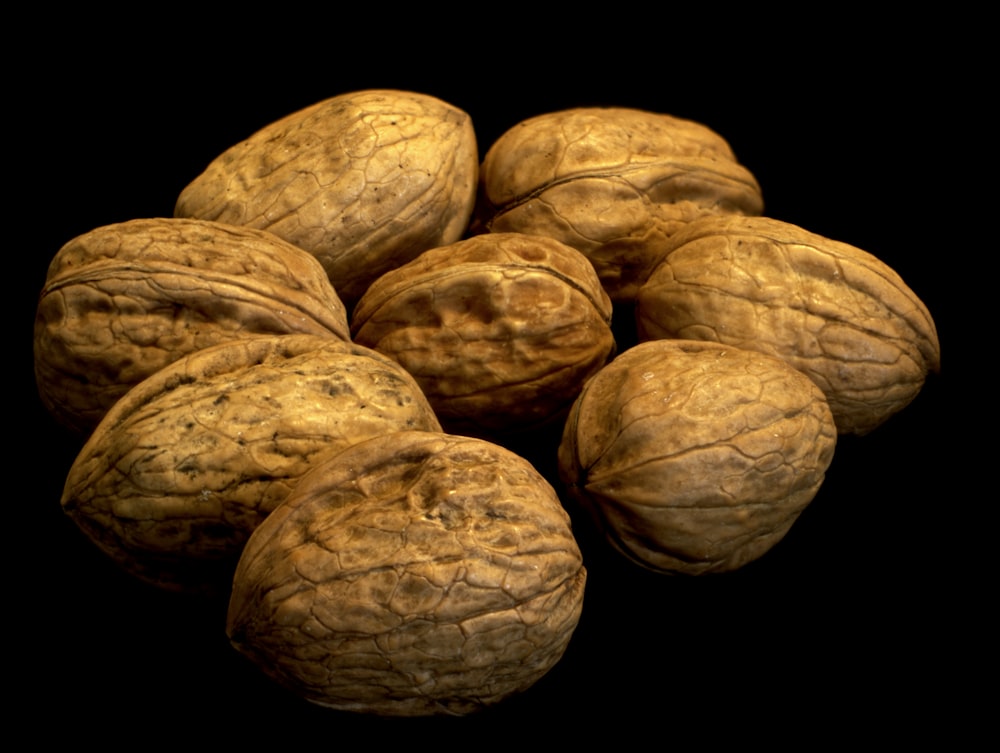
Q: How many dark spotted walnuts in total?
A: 1